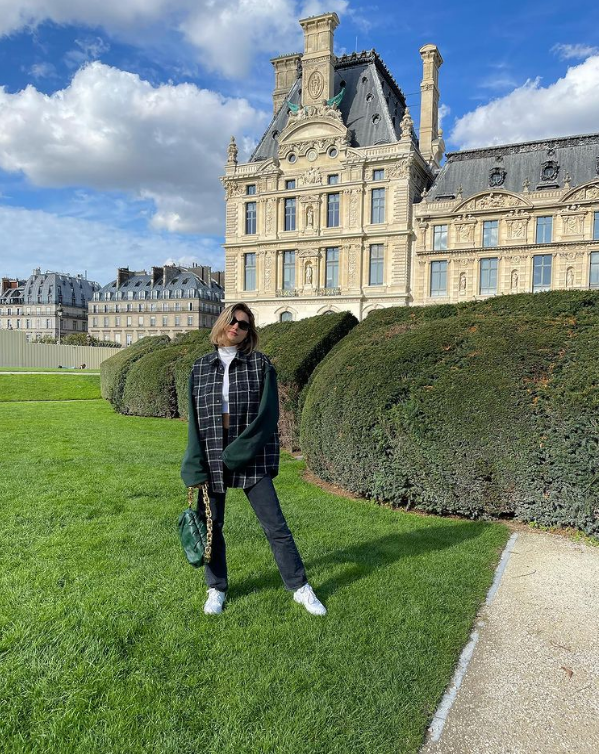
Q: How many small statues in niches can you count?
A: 5